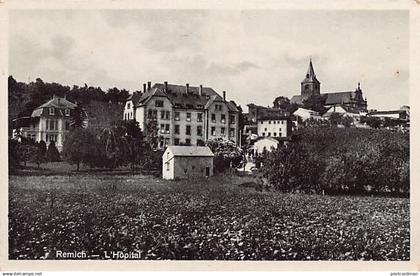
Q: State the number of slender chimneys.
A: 6